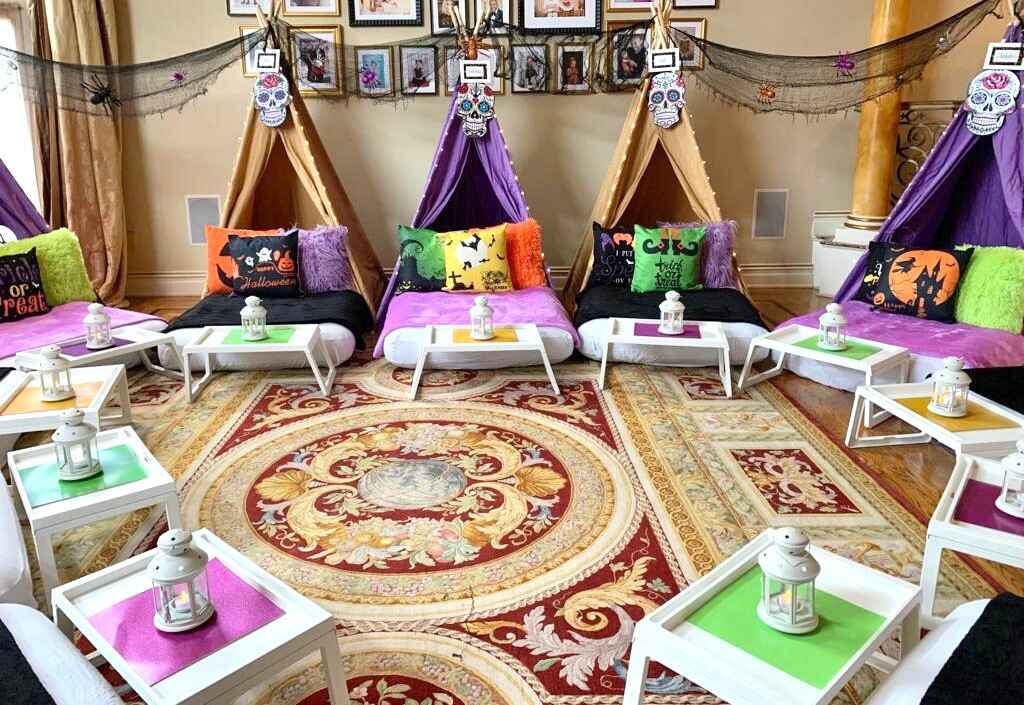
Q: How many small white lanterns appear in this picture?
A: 11